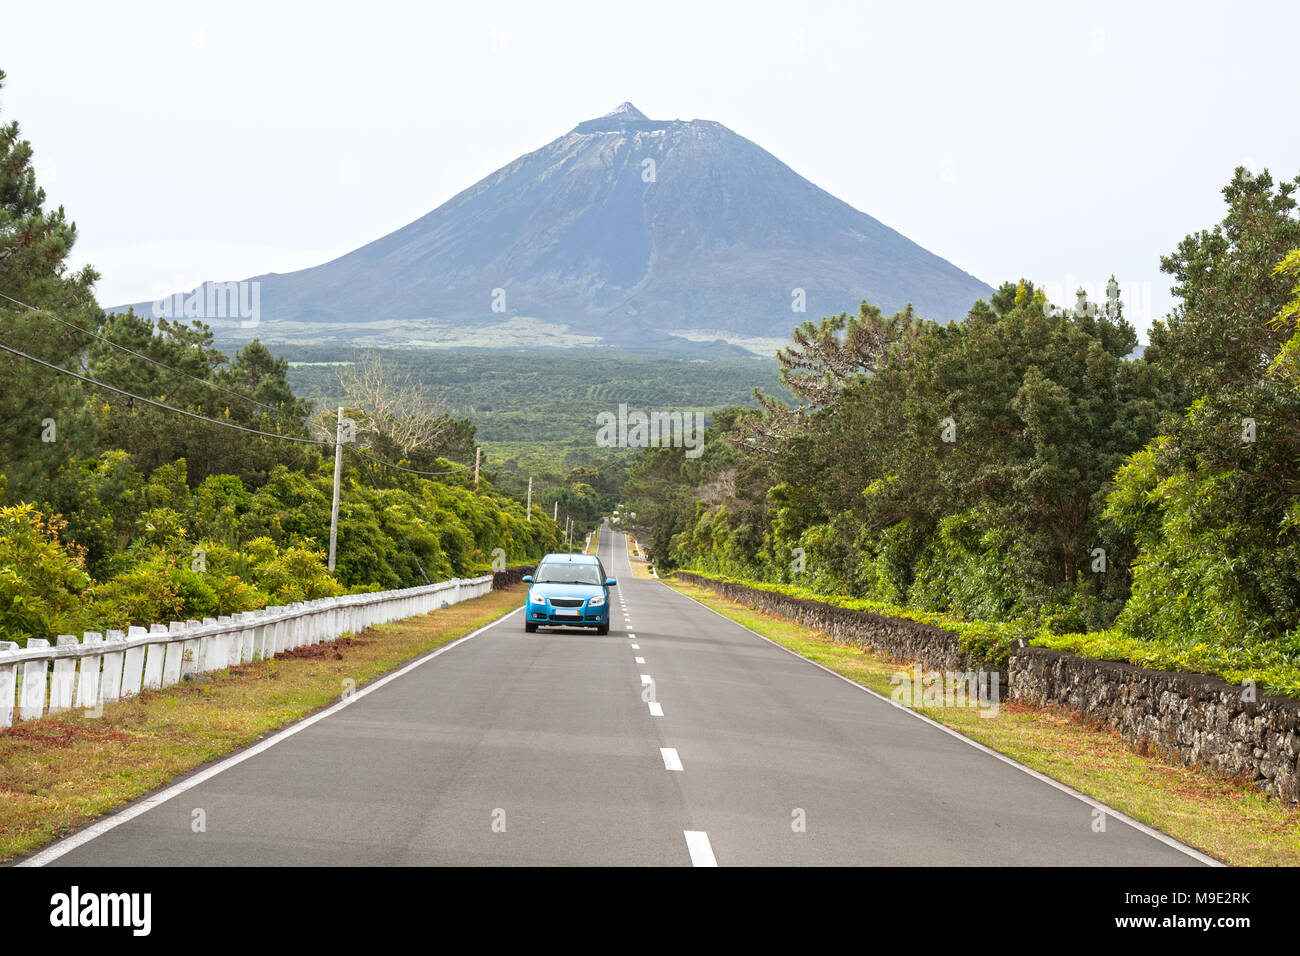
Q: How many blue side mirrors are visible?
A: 2